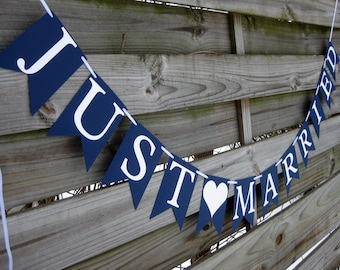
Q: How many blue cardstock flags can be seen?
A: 12